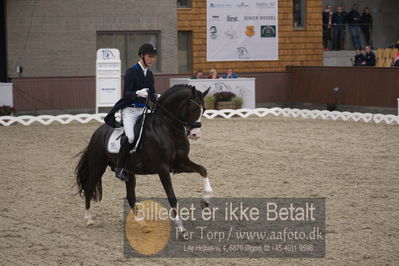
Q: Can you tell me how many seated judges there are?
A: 3